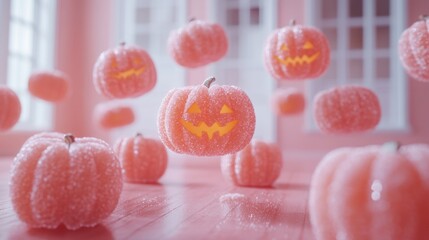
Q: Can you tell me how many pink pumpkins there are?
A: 14